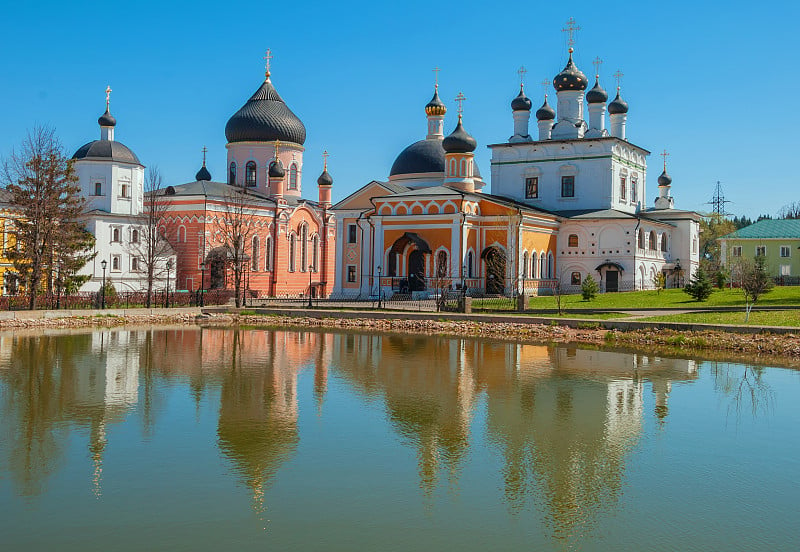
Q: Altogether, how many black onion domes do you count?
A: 13